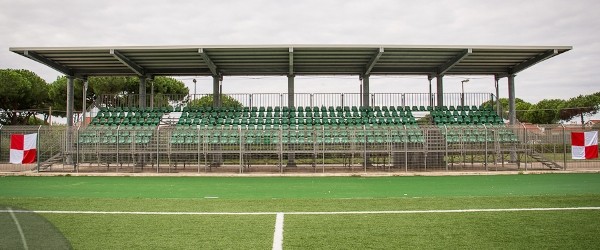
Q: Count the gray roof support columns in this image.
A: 7